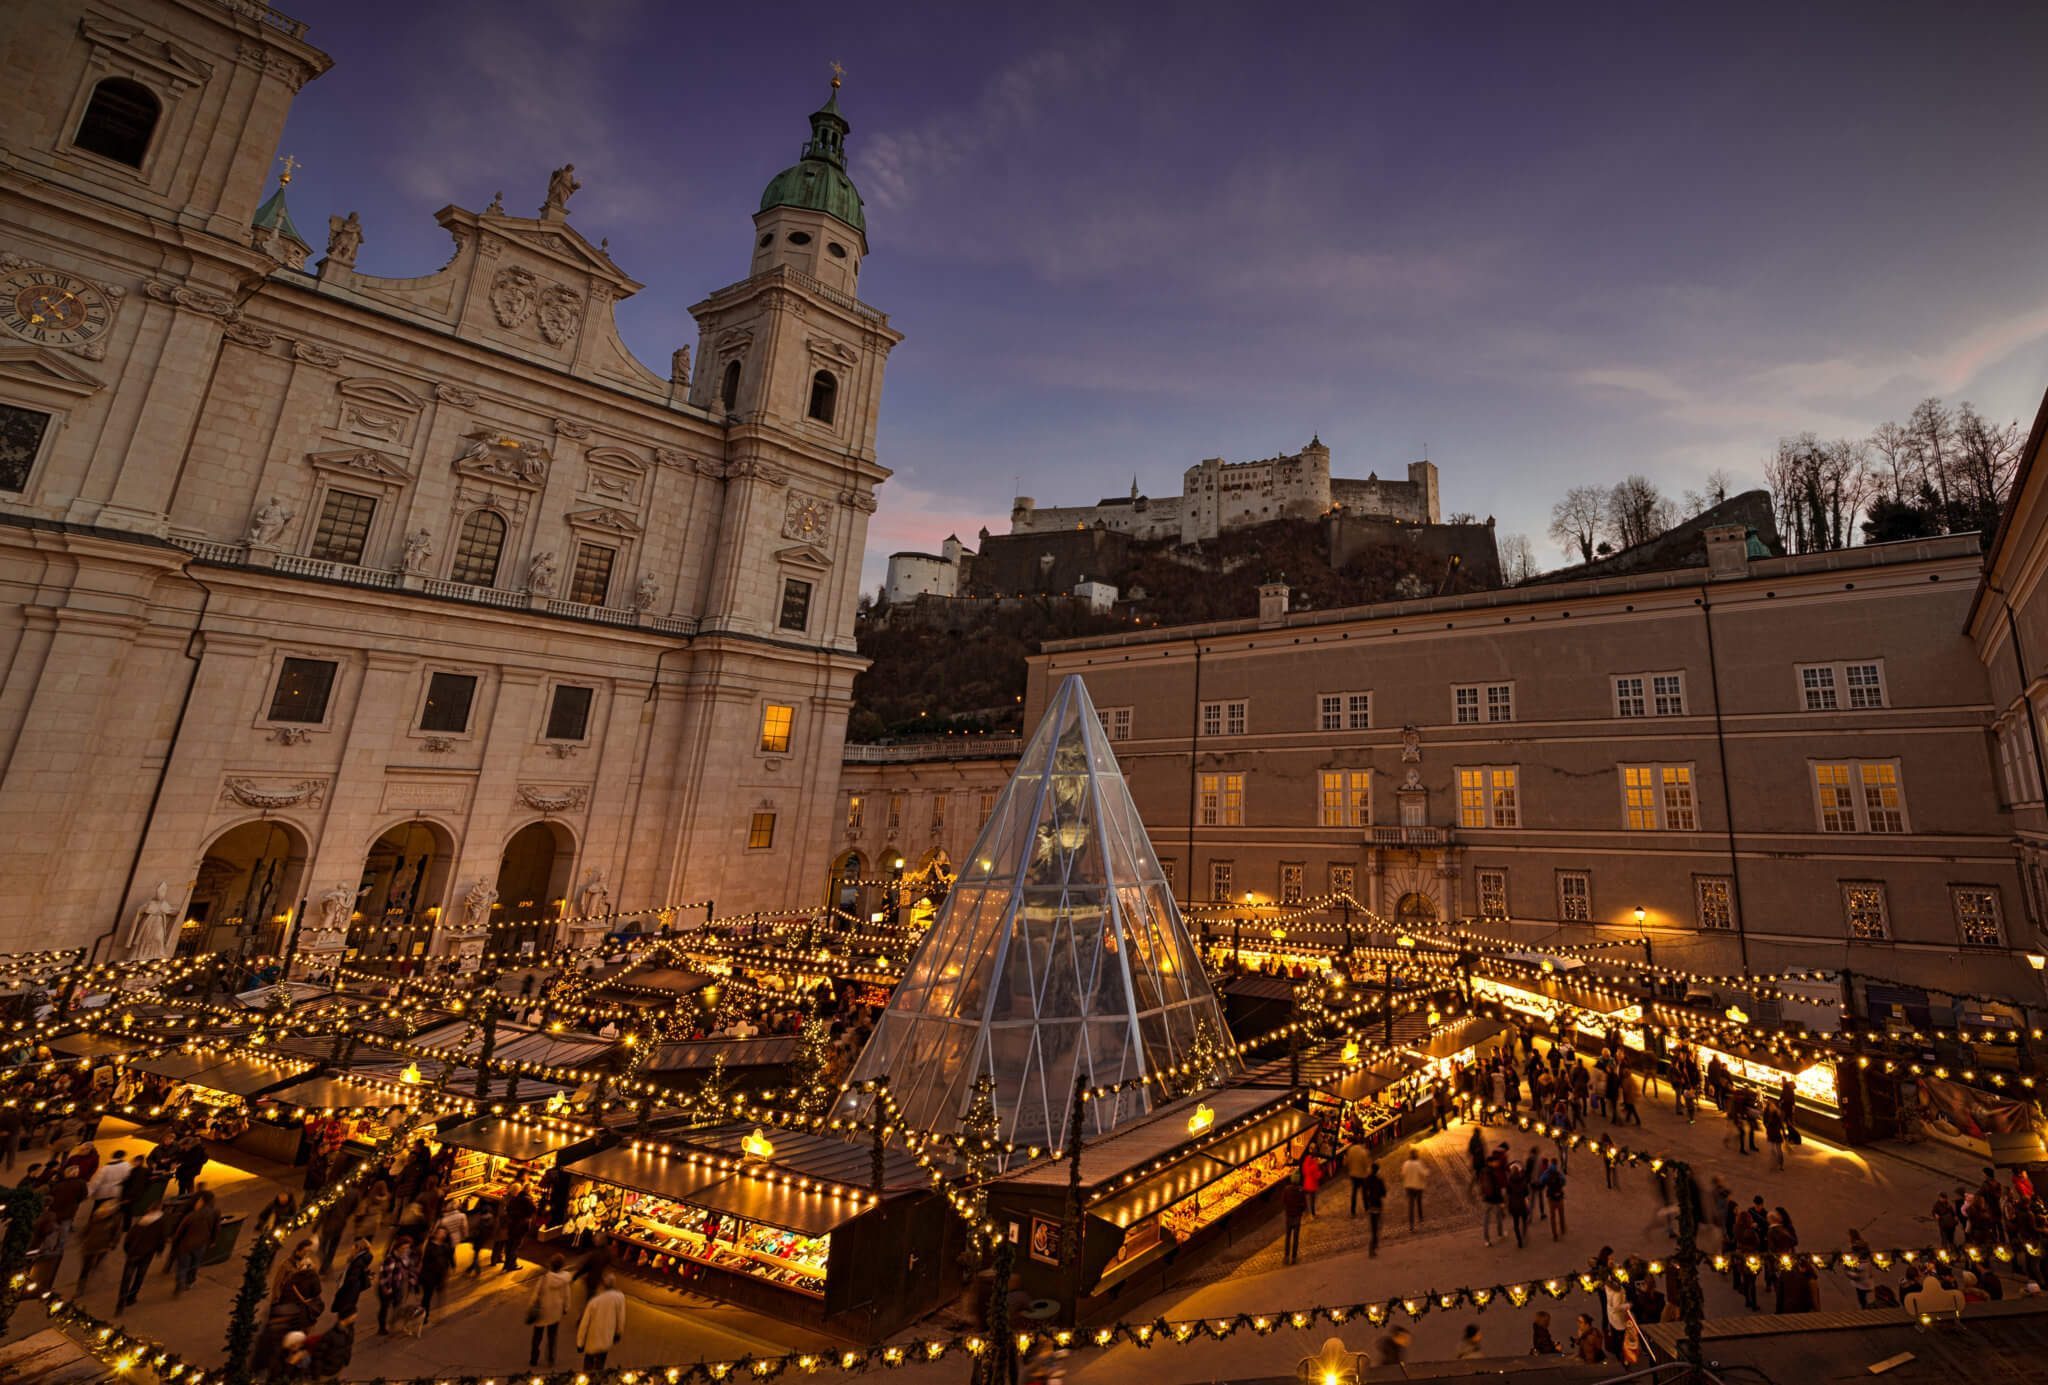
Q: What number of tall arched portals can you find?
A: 3